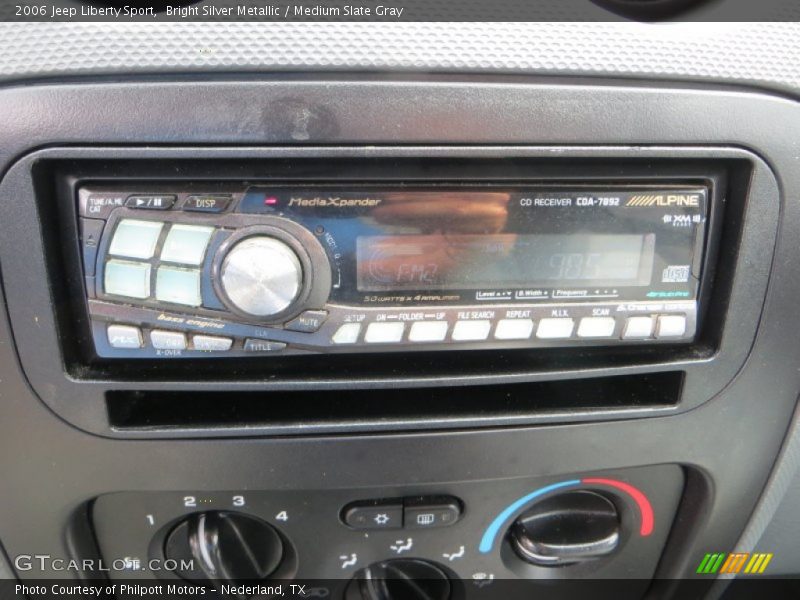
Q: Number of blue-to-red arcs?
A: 1